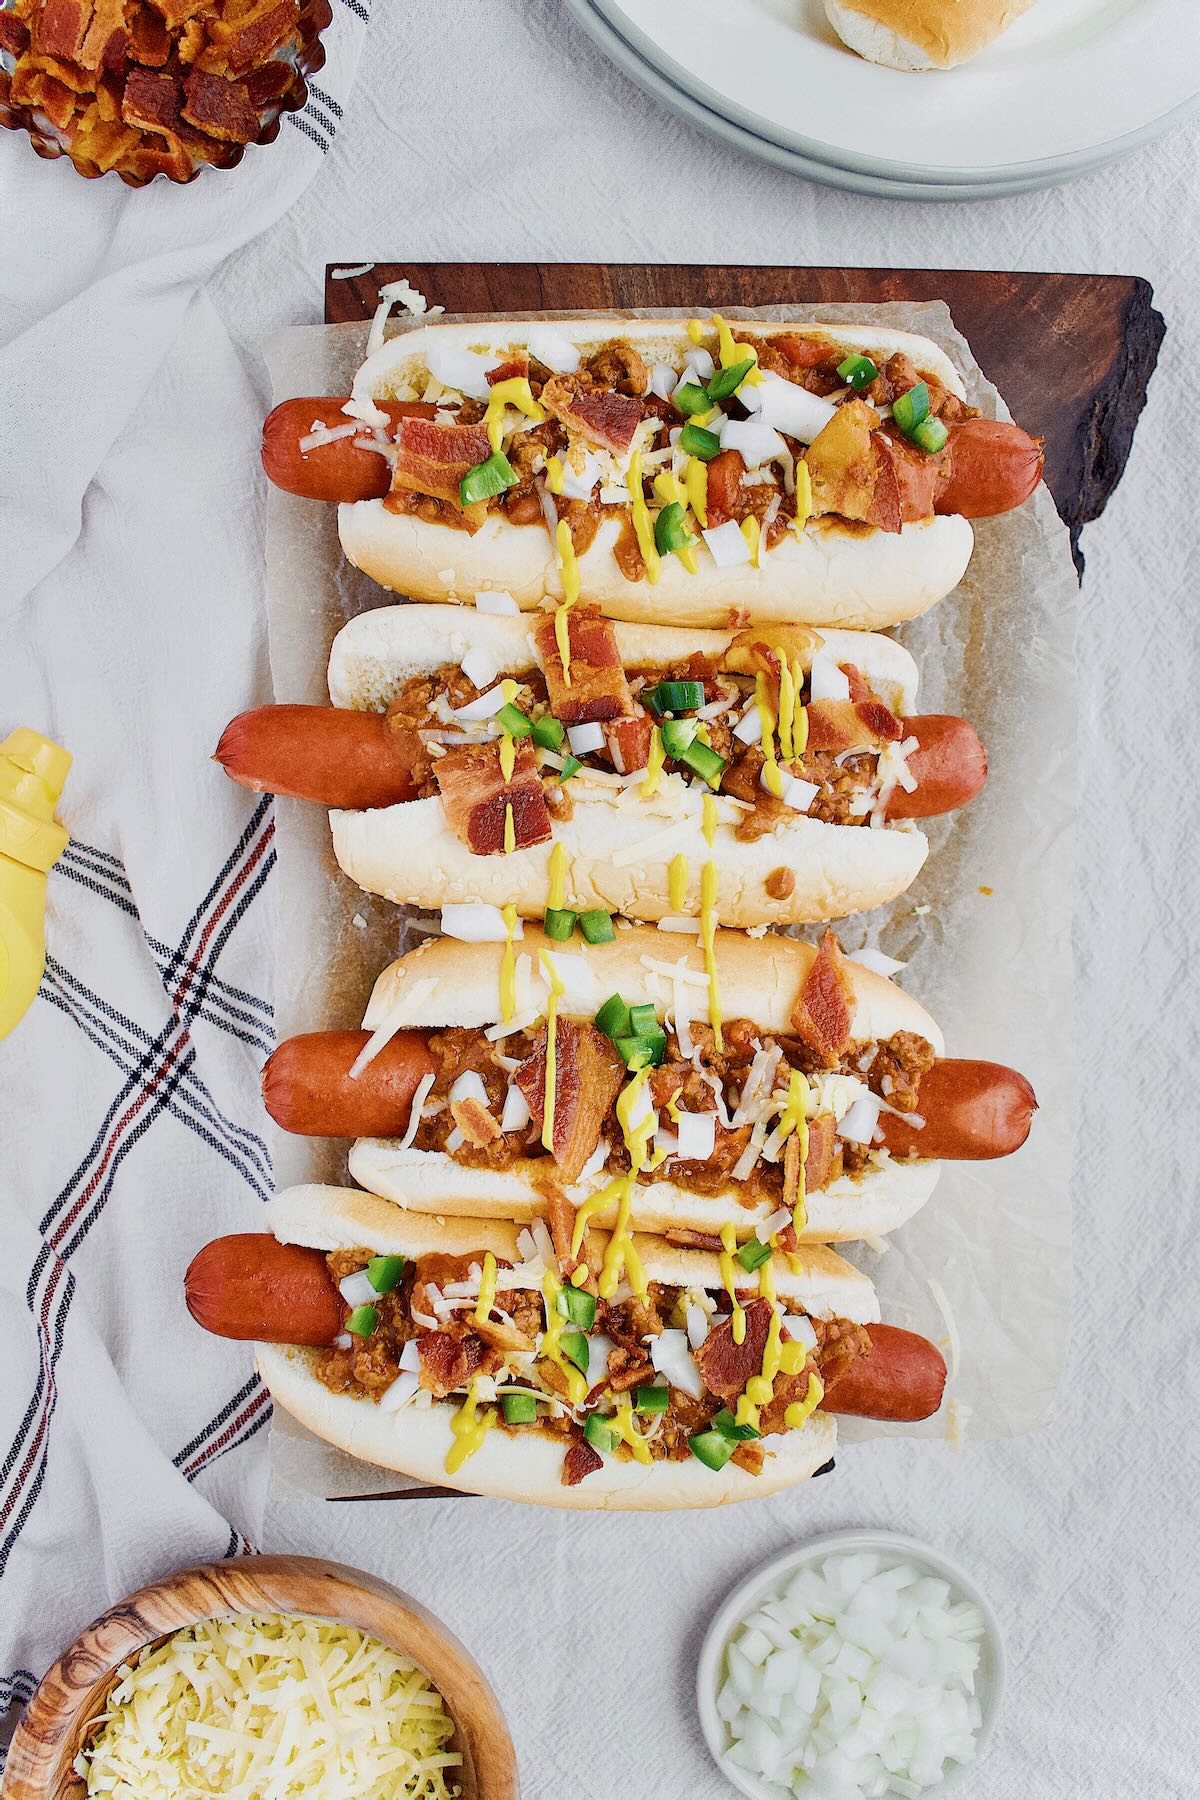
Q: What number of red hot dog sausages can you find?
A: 4